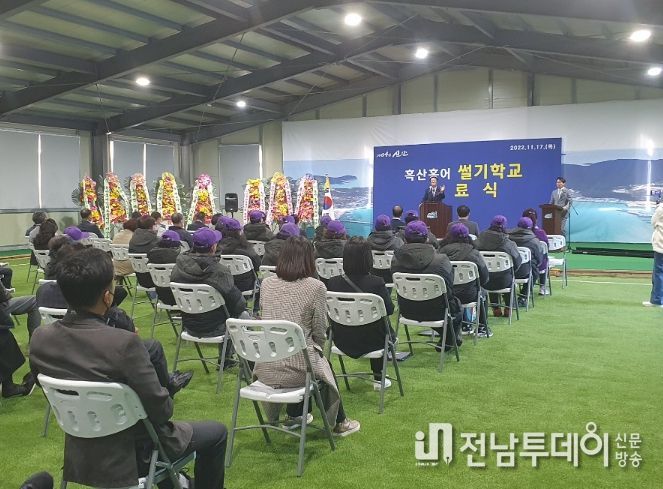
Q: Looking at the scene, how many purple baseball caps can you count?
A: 15